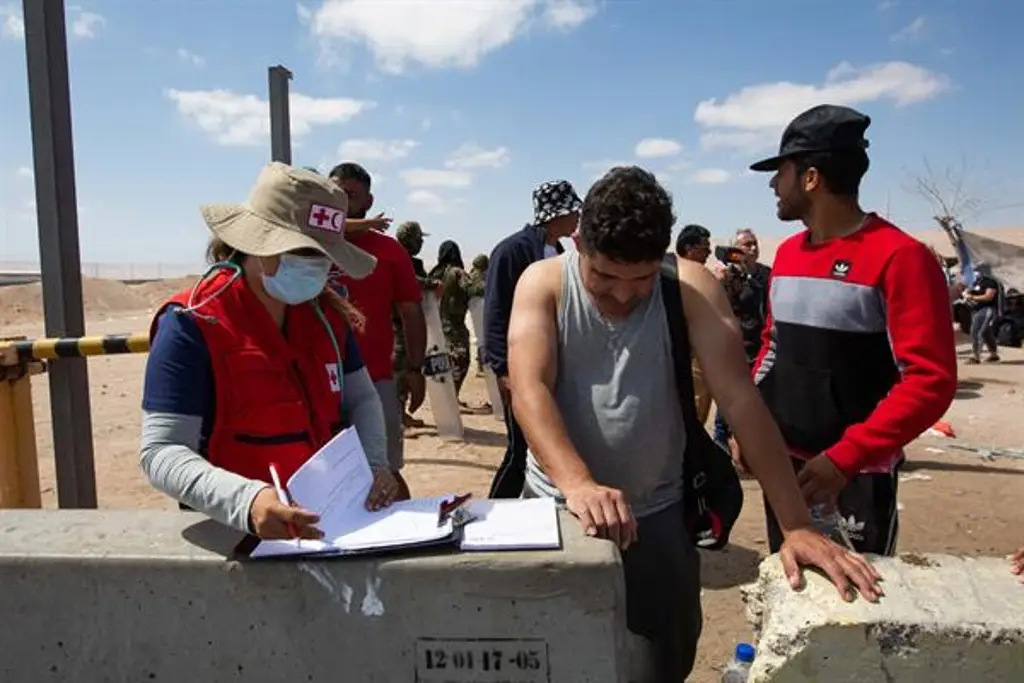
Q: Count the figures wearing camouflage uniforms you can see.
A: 3